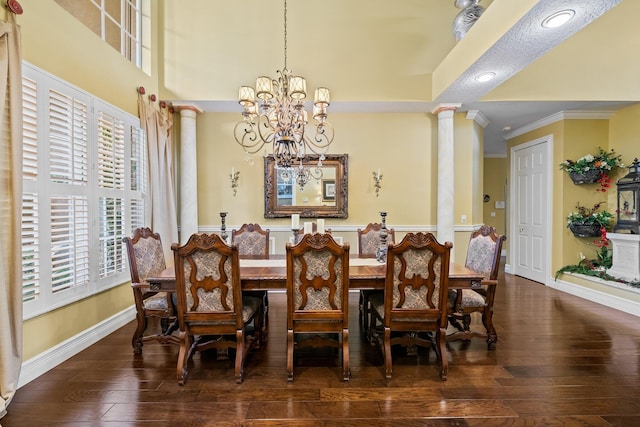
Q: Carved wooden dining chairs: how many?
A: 8